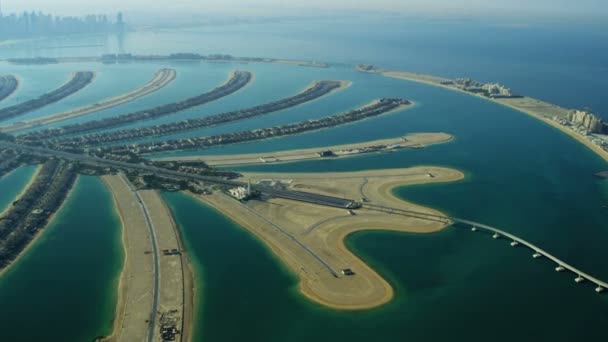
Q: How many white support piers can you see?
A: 7